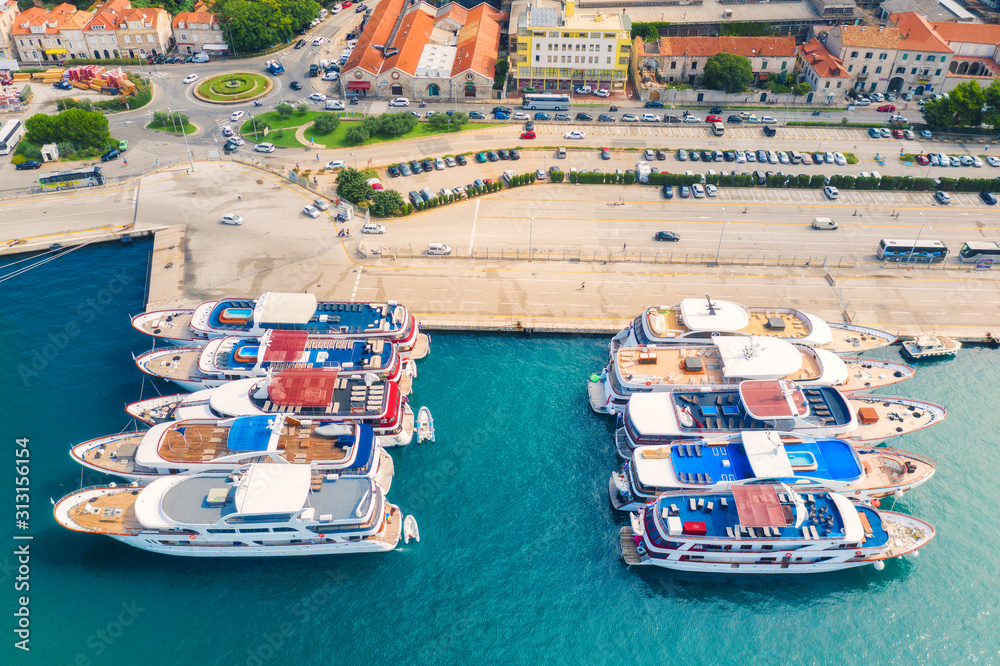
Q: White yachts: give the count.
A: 10